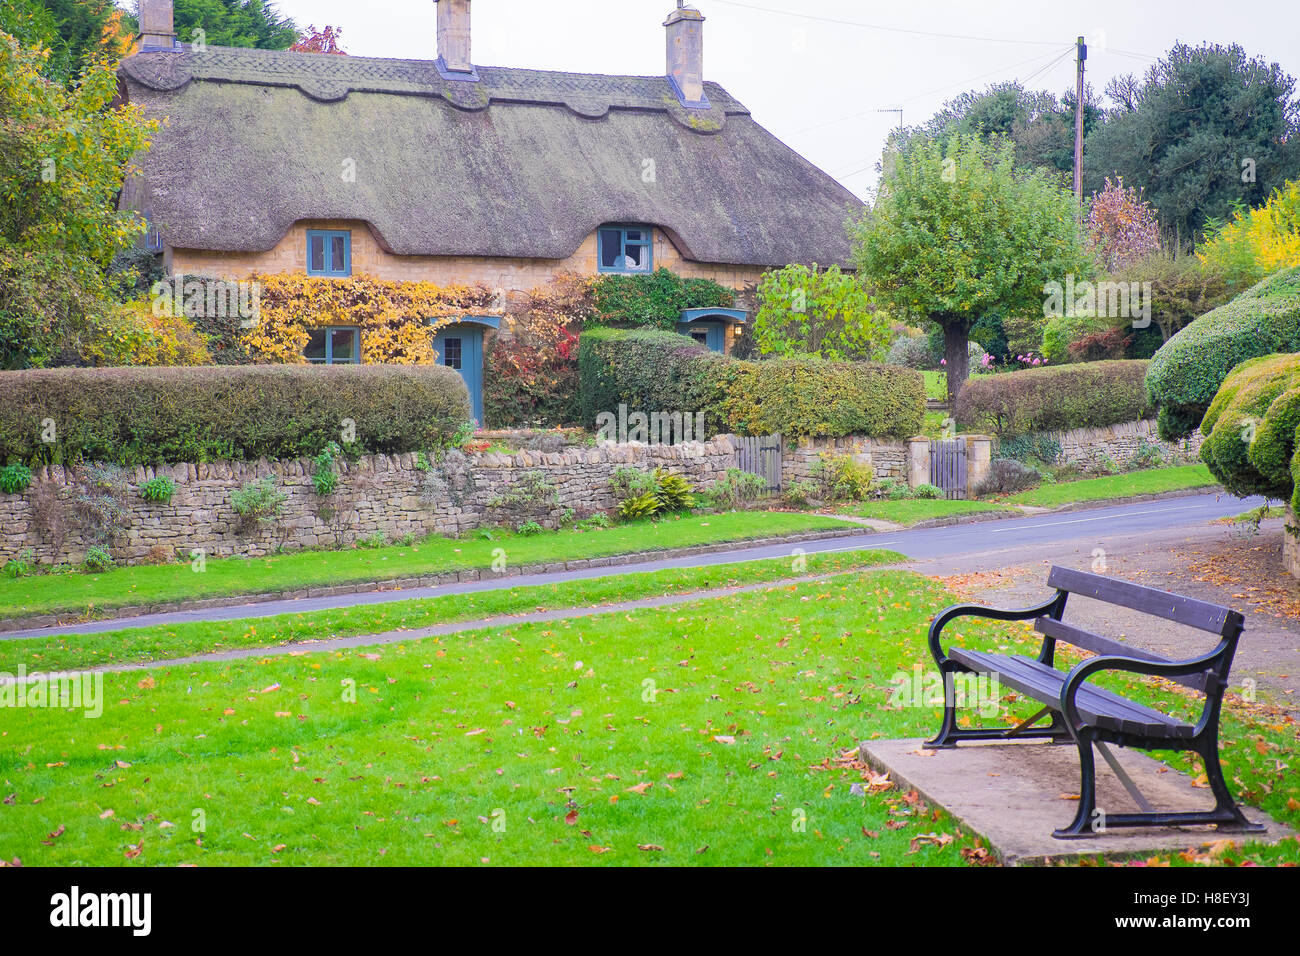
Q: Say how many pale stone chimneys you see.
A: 3